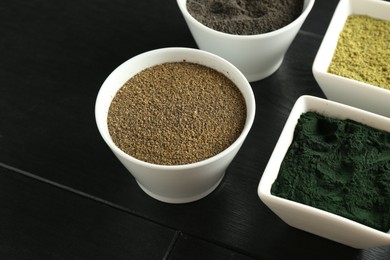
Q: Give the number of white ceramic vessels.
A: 4